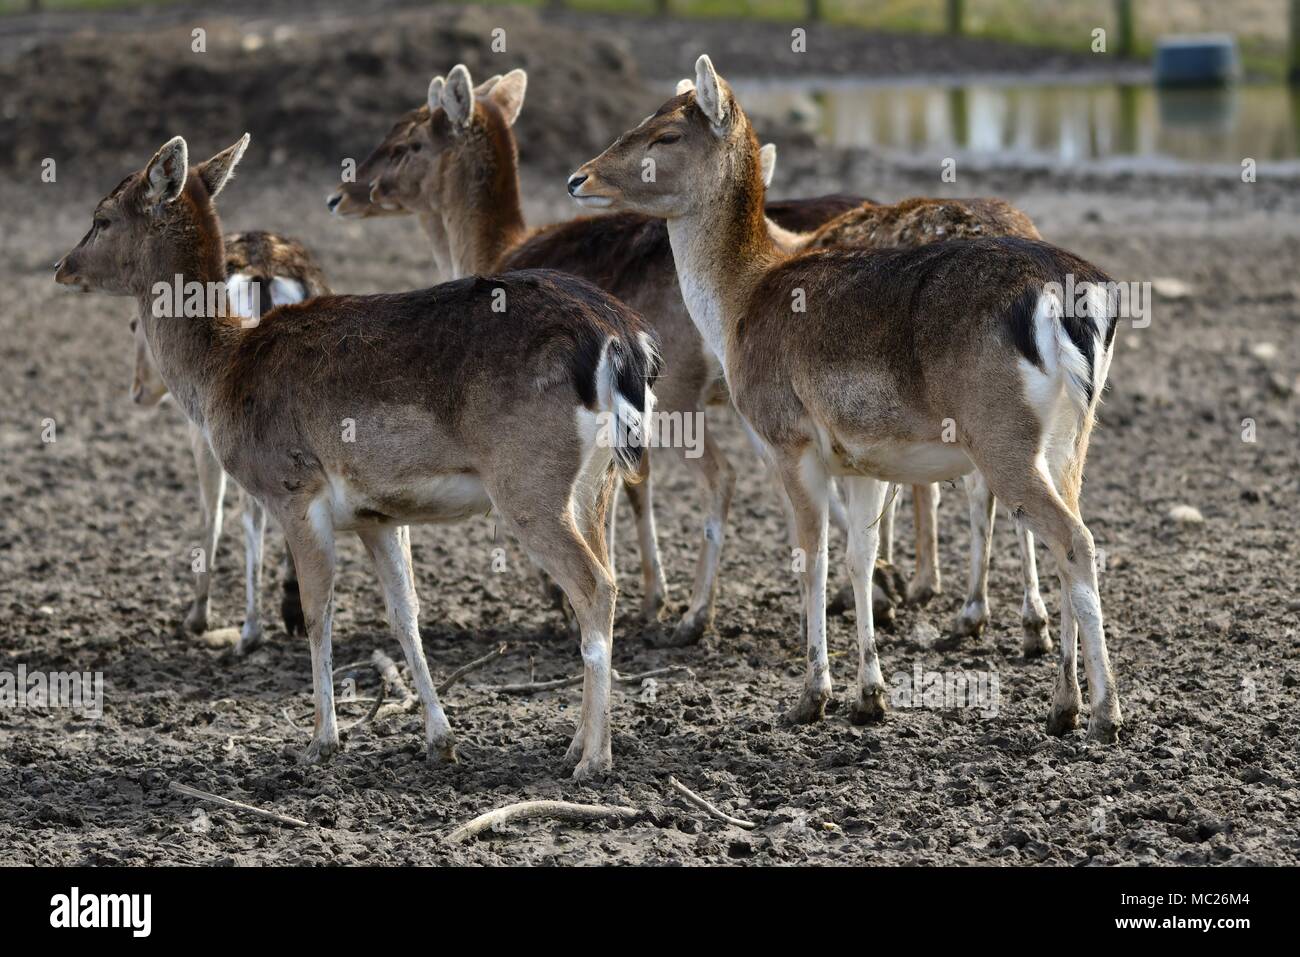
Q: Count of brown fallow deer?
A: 6